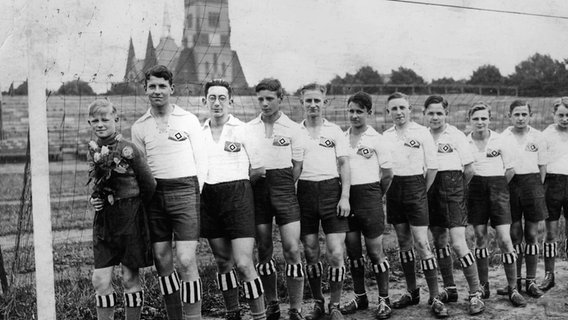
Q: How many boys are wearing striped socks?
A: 11